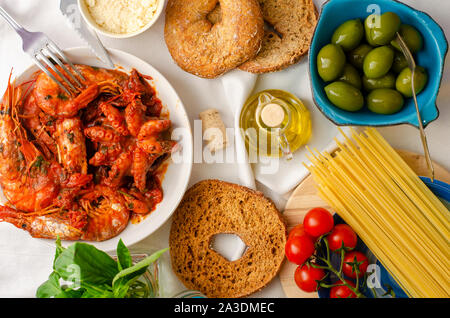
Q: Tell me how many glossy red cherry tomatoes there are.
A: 7